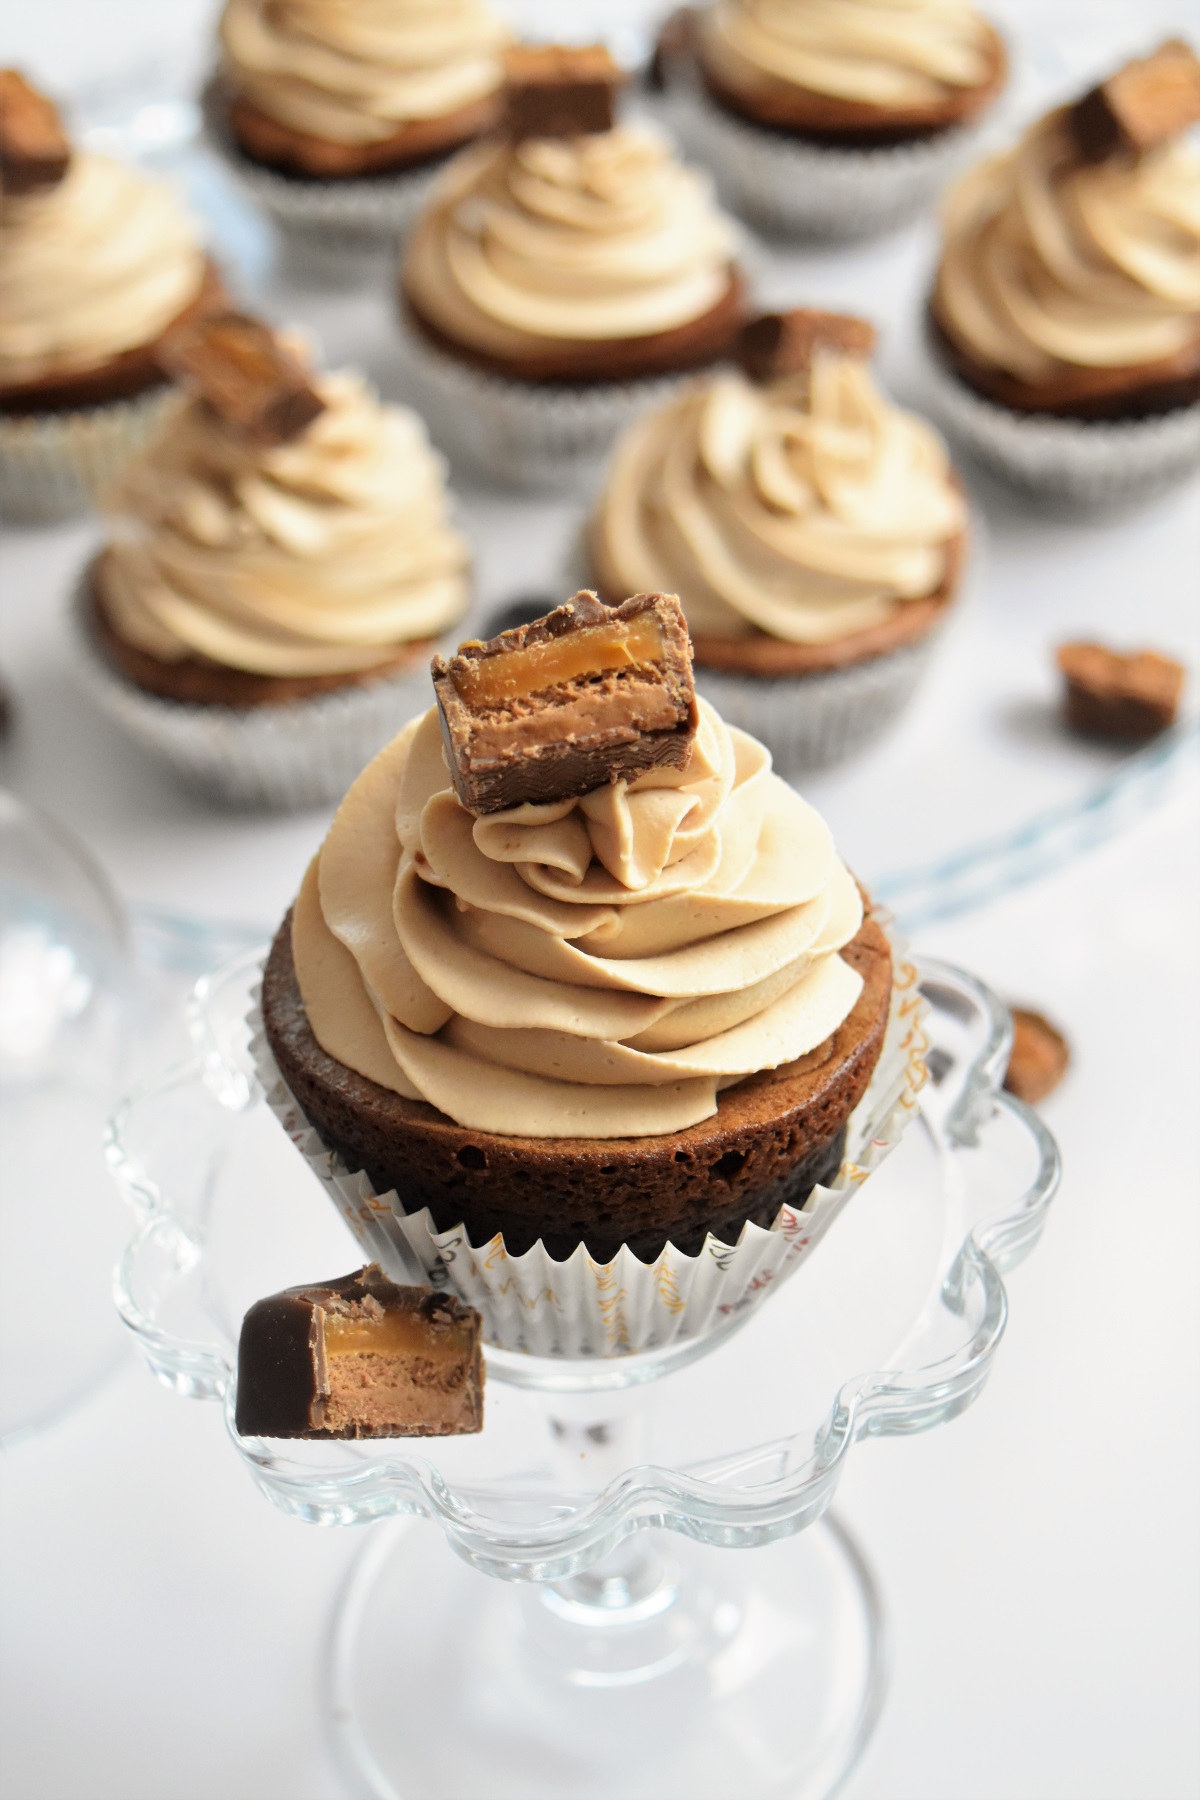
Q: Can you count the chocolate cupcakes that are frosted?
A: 8